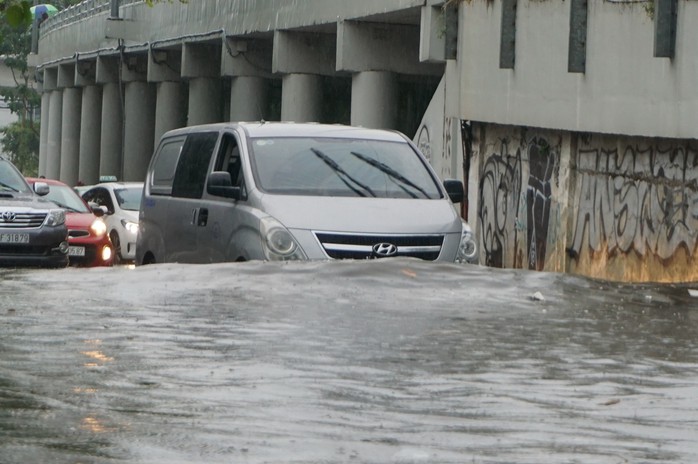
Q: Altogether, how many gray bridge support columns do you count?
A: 11